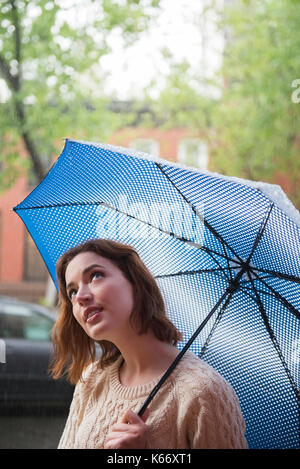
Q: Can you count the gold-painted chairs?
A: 0